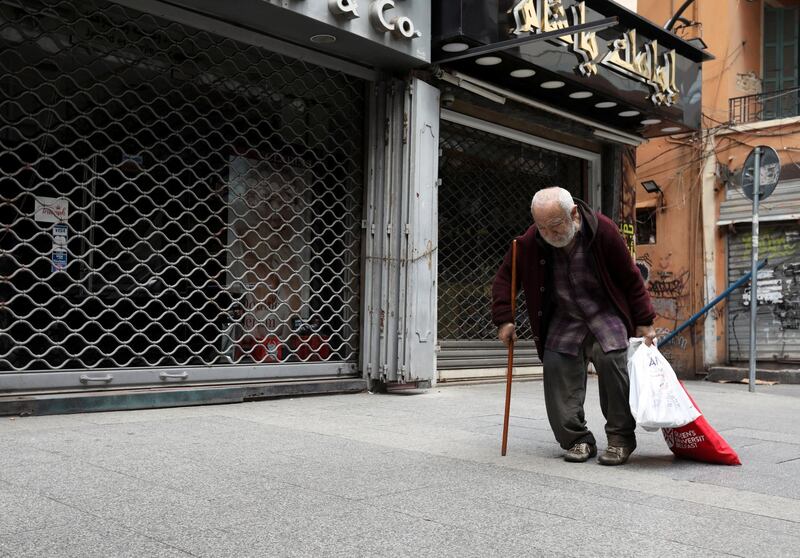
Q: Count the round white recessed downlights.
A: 9